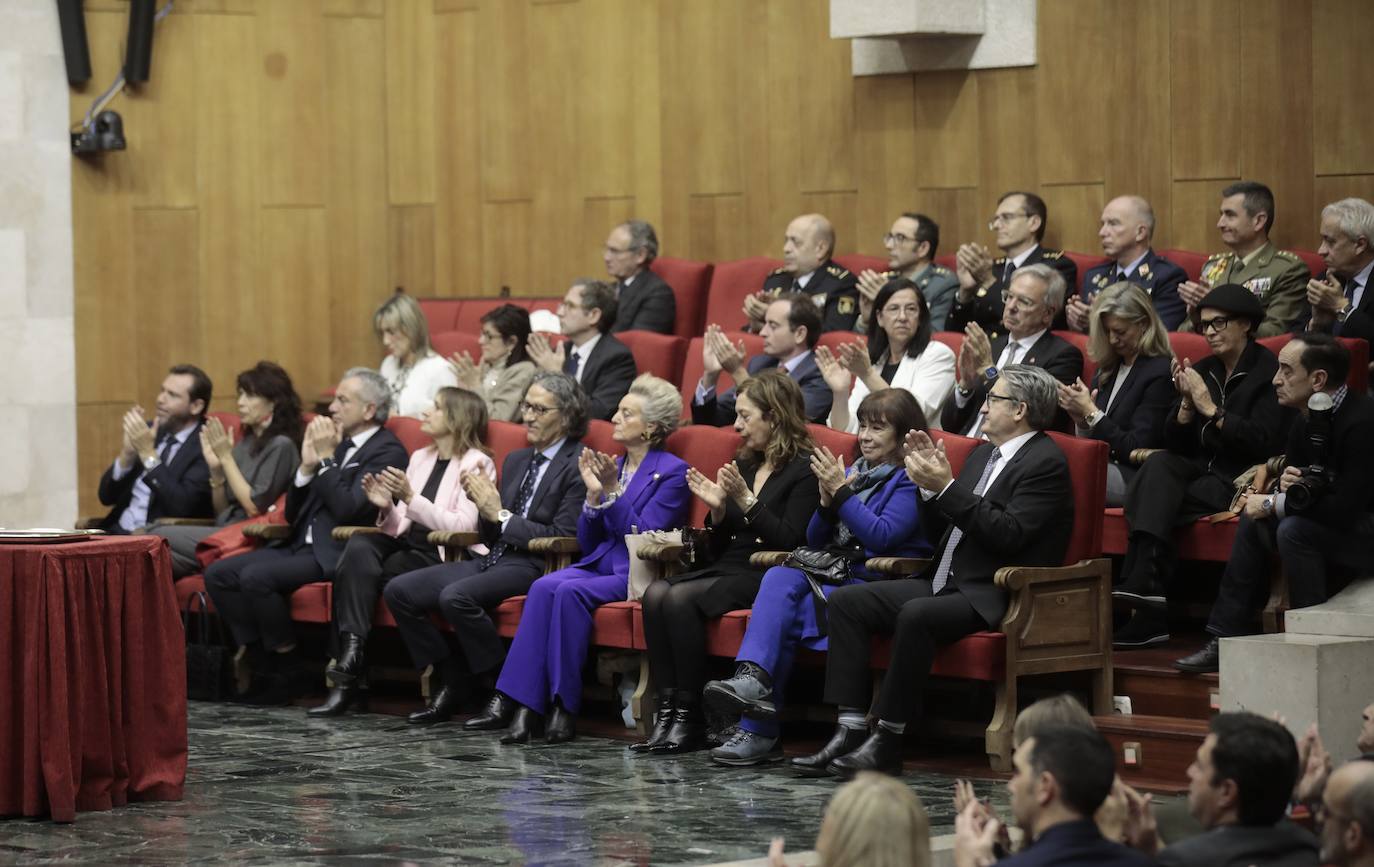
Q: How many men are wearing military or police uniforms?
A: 5